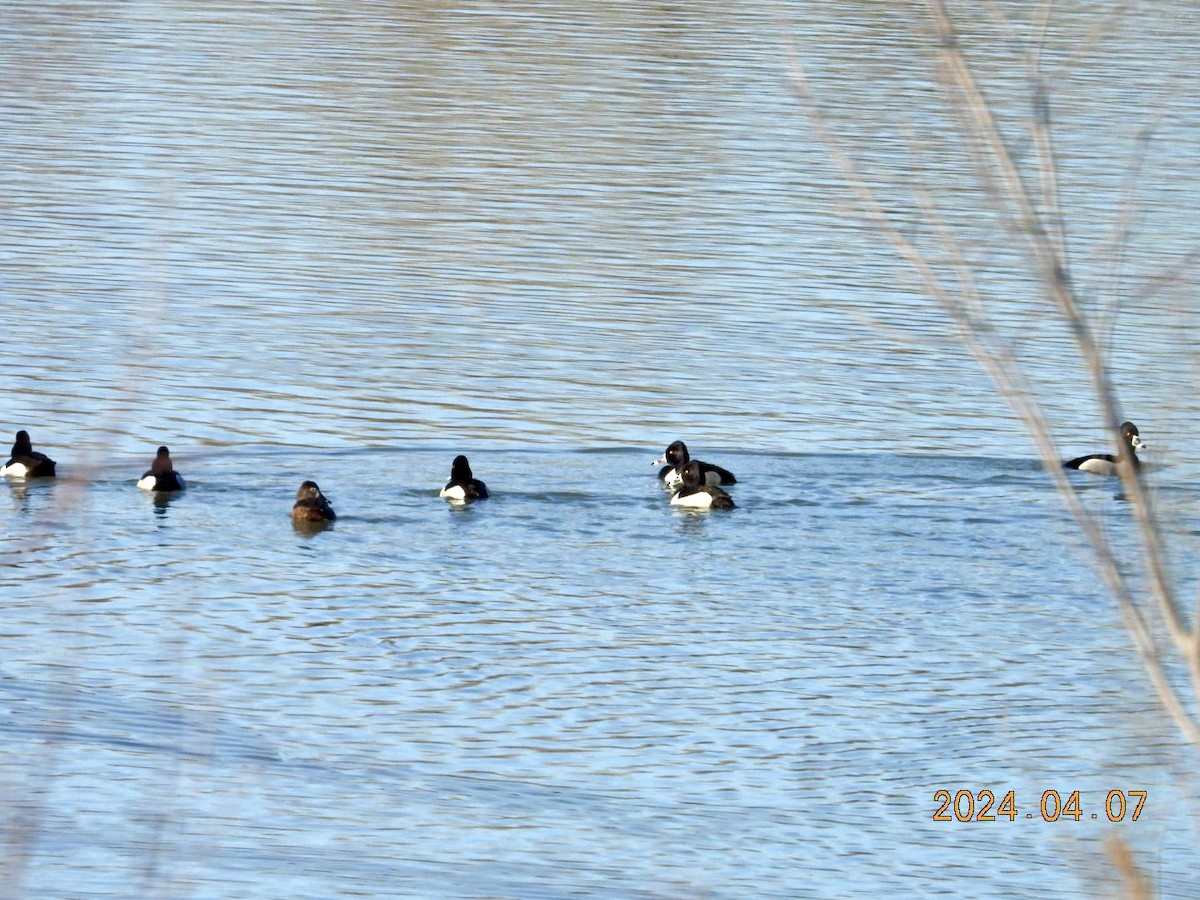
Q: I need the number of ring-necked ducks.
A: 7